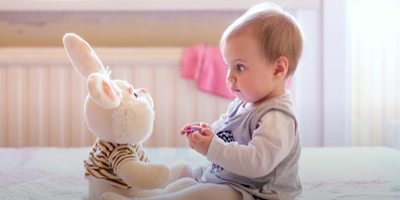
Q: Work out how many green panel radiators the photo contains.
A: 0